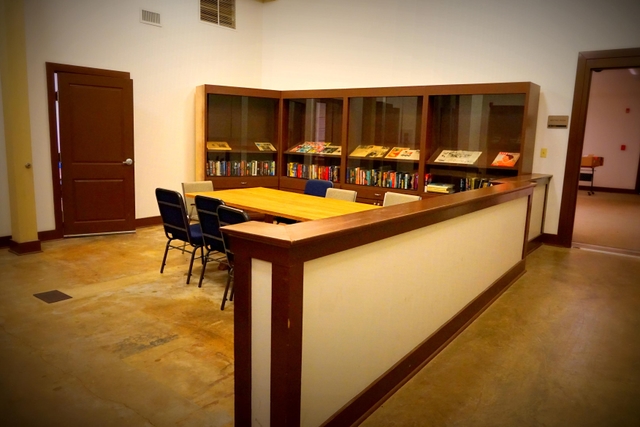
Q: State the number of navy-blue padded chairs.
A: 4